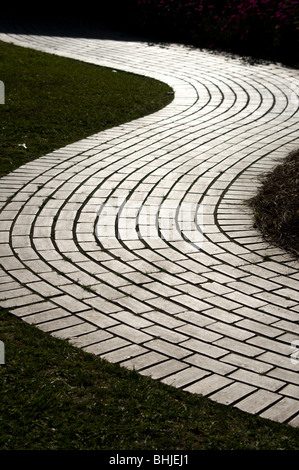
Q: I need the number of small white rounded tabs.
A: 2